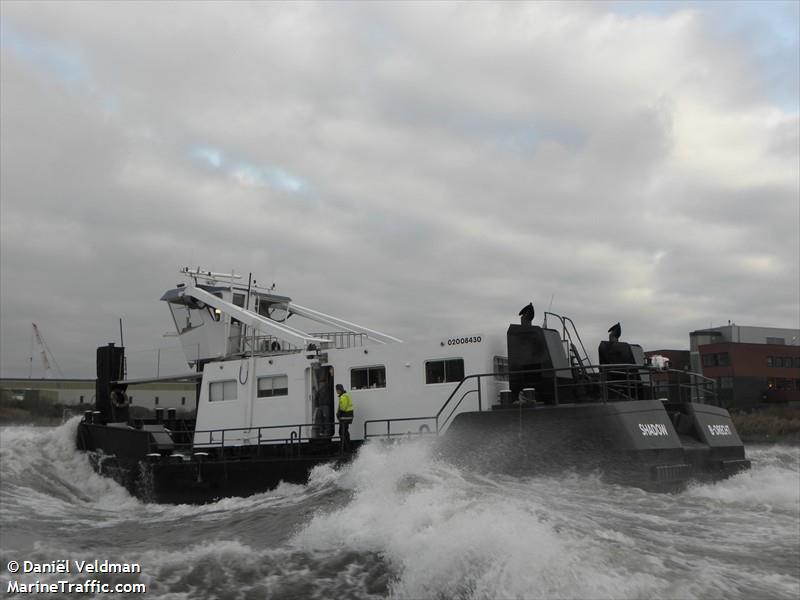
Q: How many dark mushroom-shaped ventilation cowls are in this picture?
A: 2